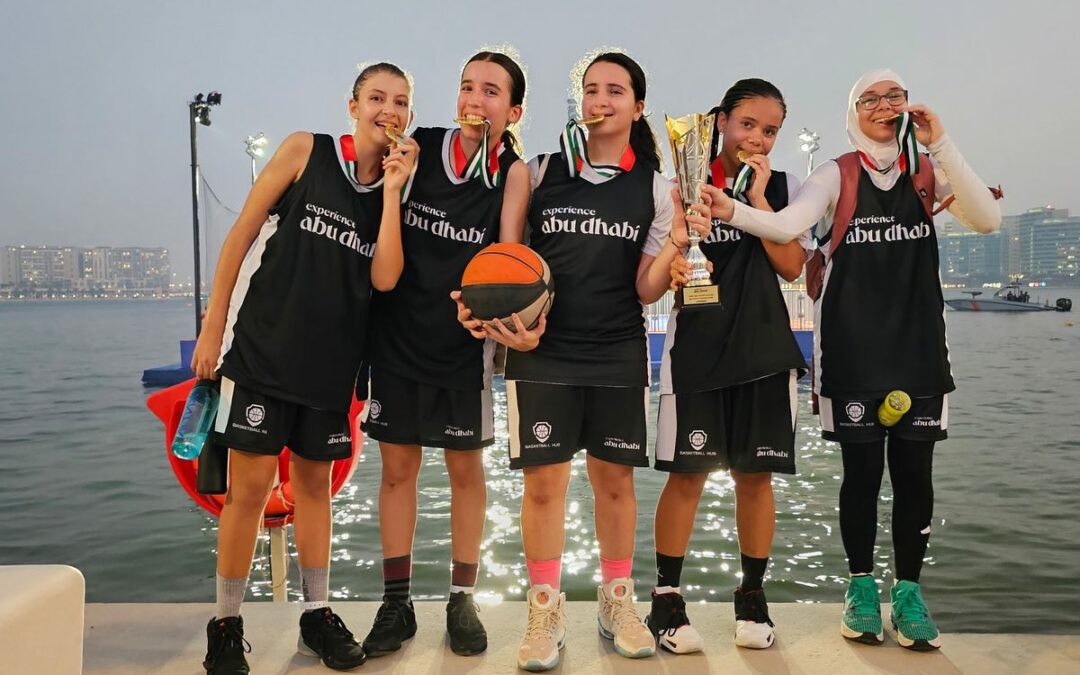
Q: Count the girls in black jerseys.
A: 5